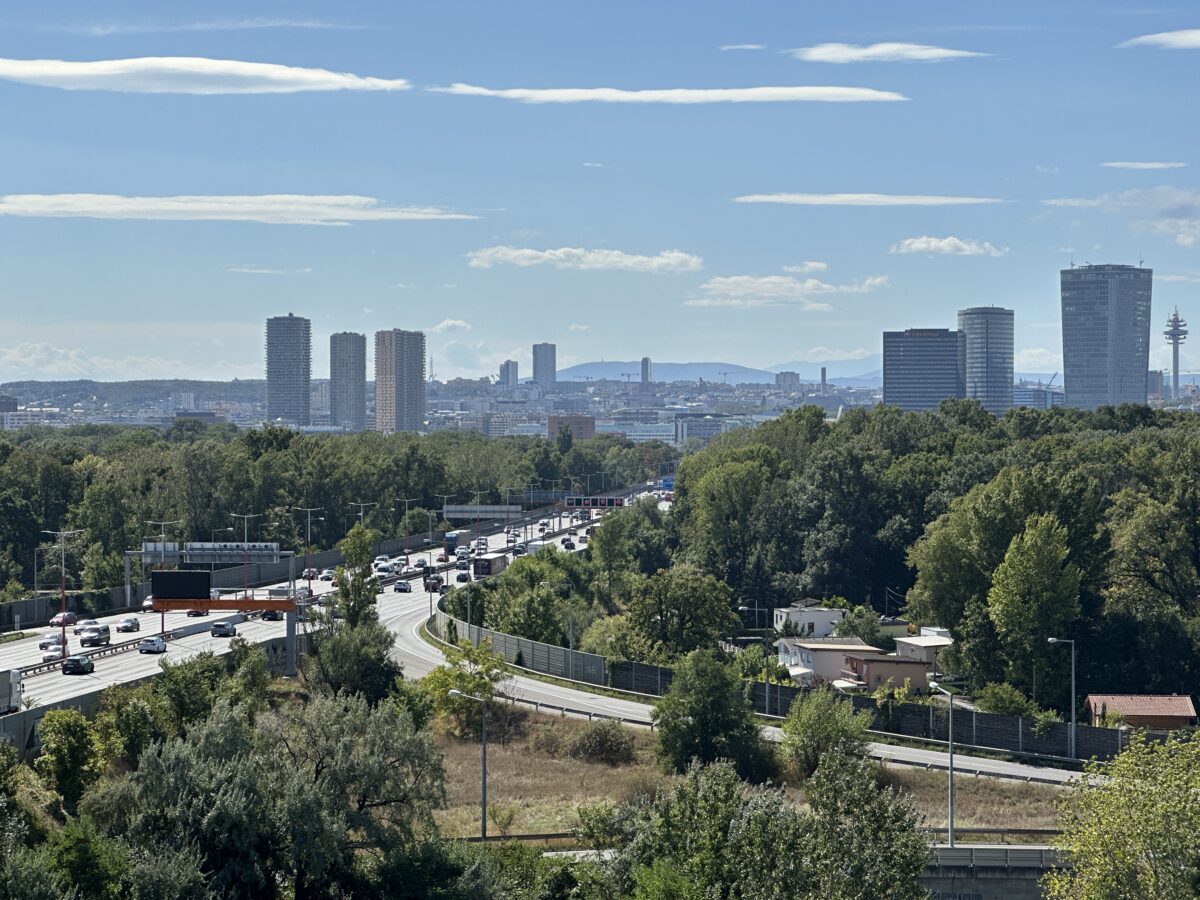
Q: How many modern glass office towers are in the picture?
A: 3